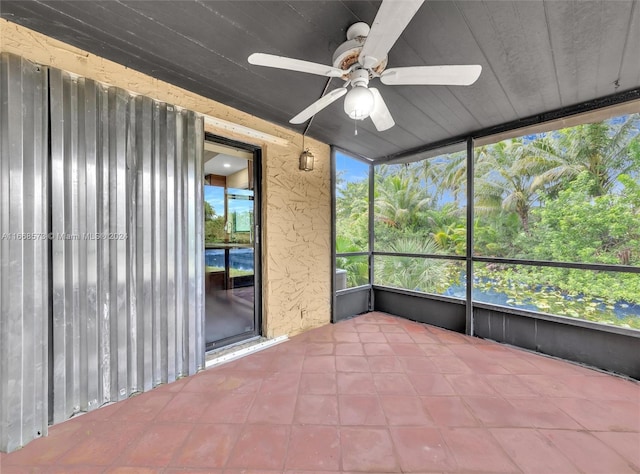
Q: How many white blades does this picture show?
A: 5